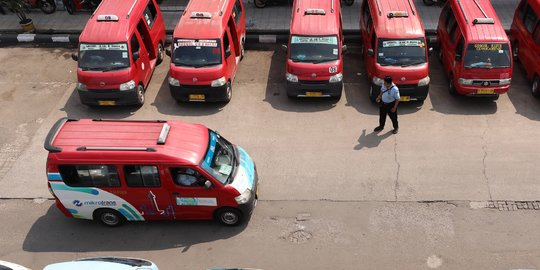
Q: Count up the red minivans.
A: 7